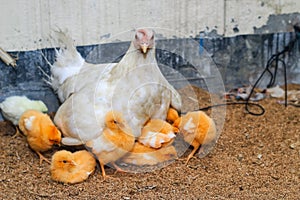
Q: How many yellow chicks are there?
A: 7